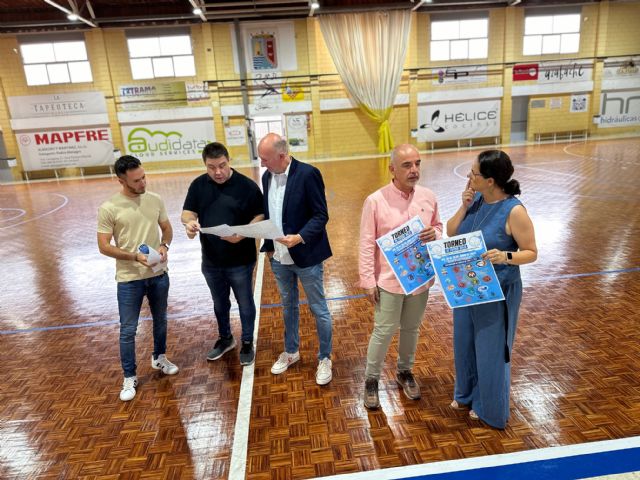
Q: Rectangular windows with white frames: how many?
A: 4